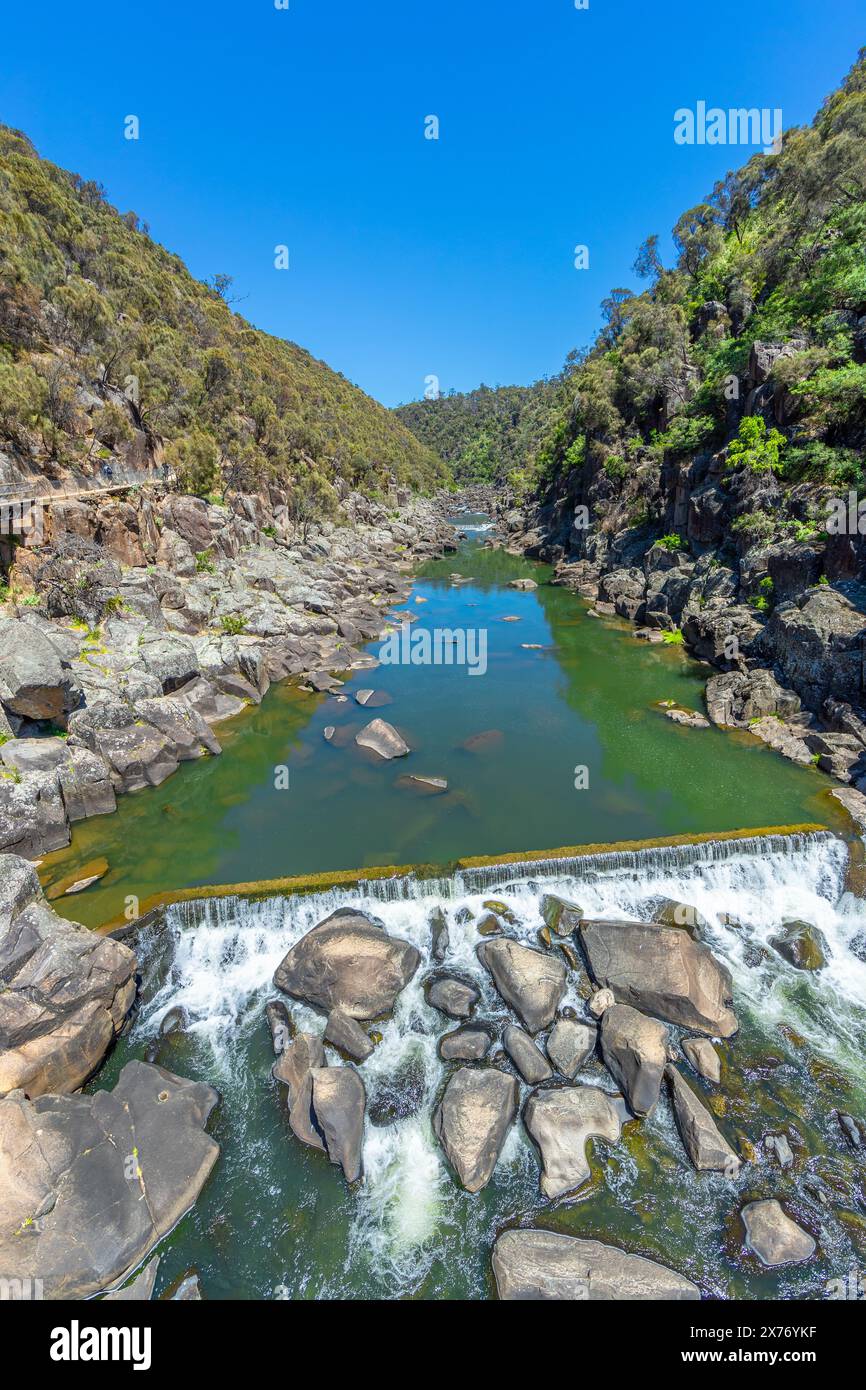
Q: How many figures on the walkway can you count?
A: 2